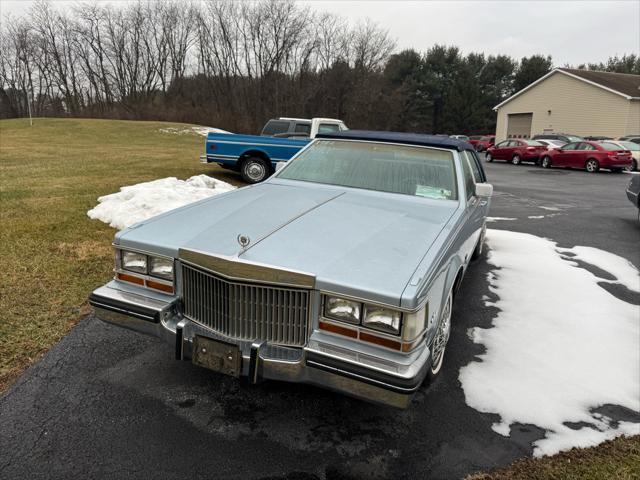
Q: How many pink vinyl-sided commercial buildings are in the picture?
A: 0